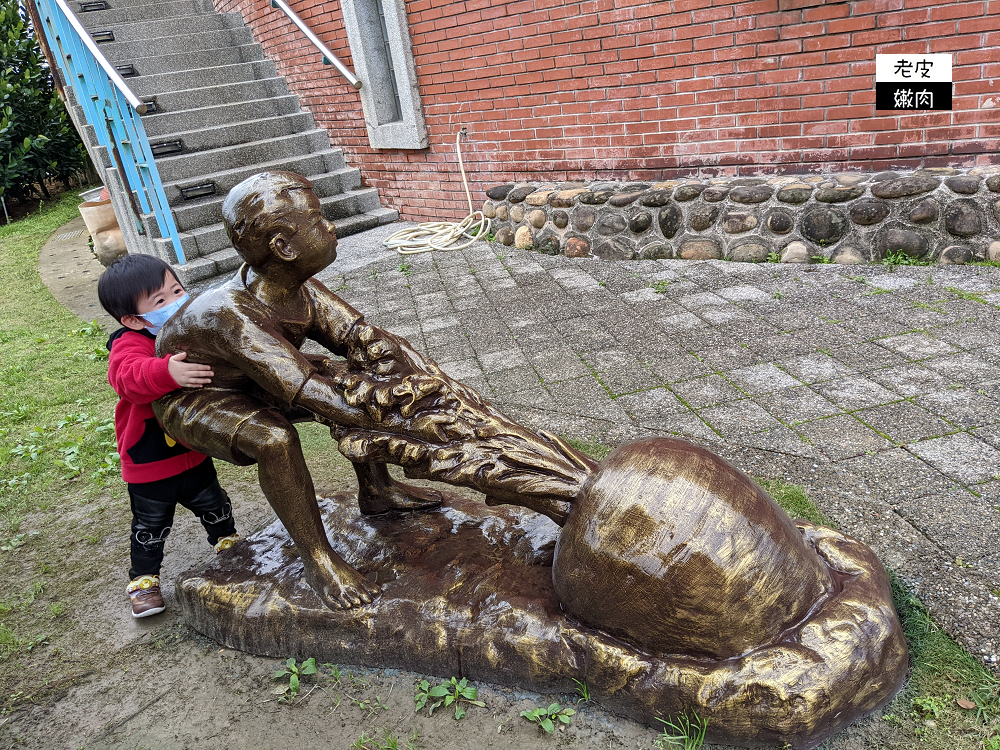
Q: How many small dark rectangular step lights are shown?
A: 6